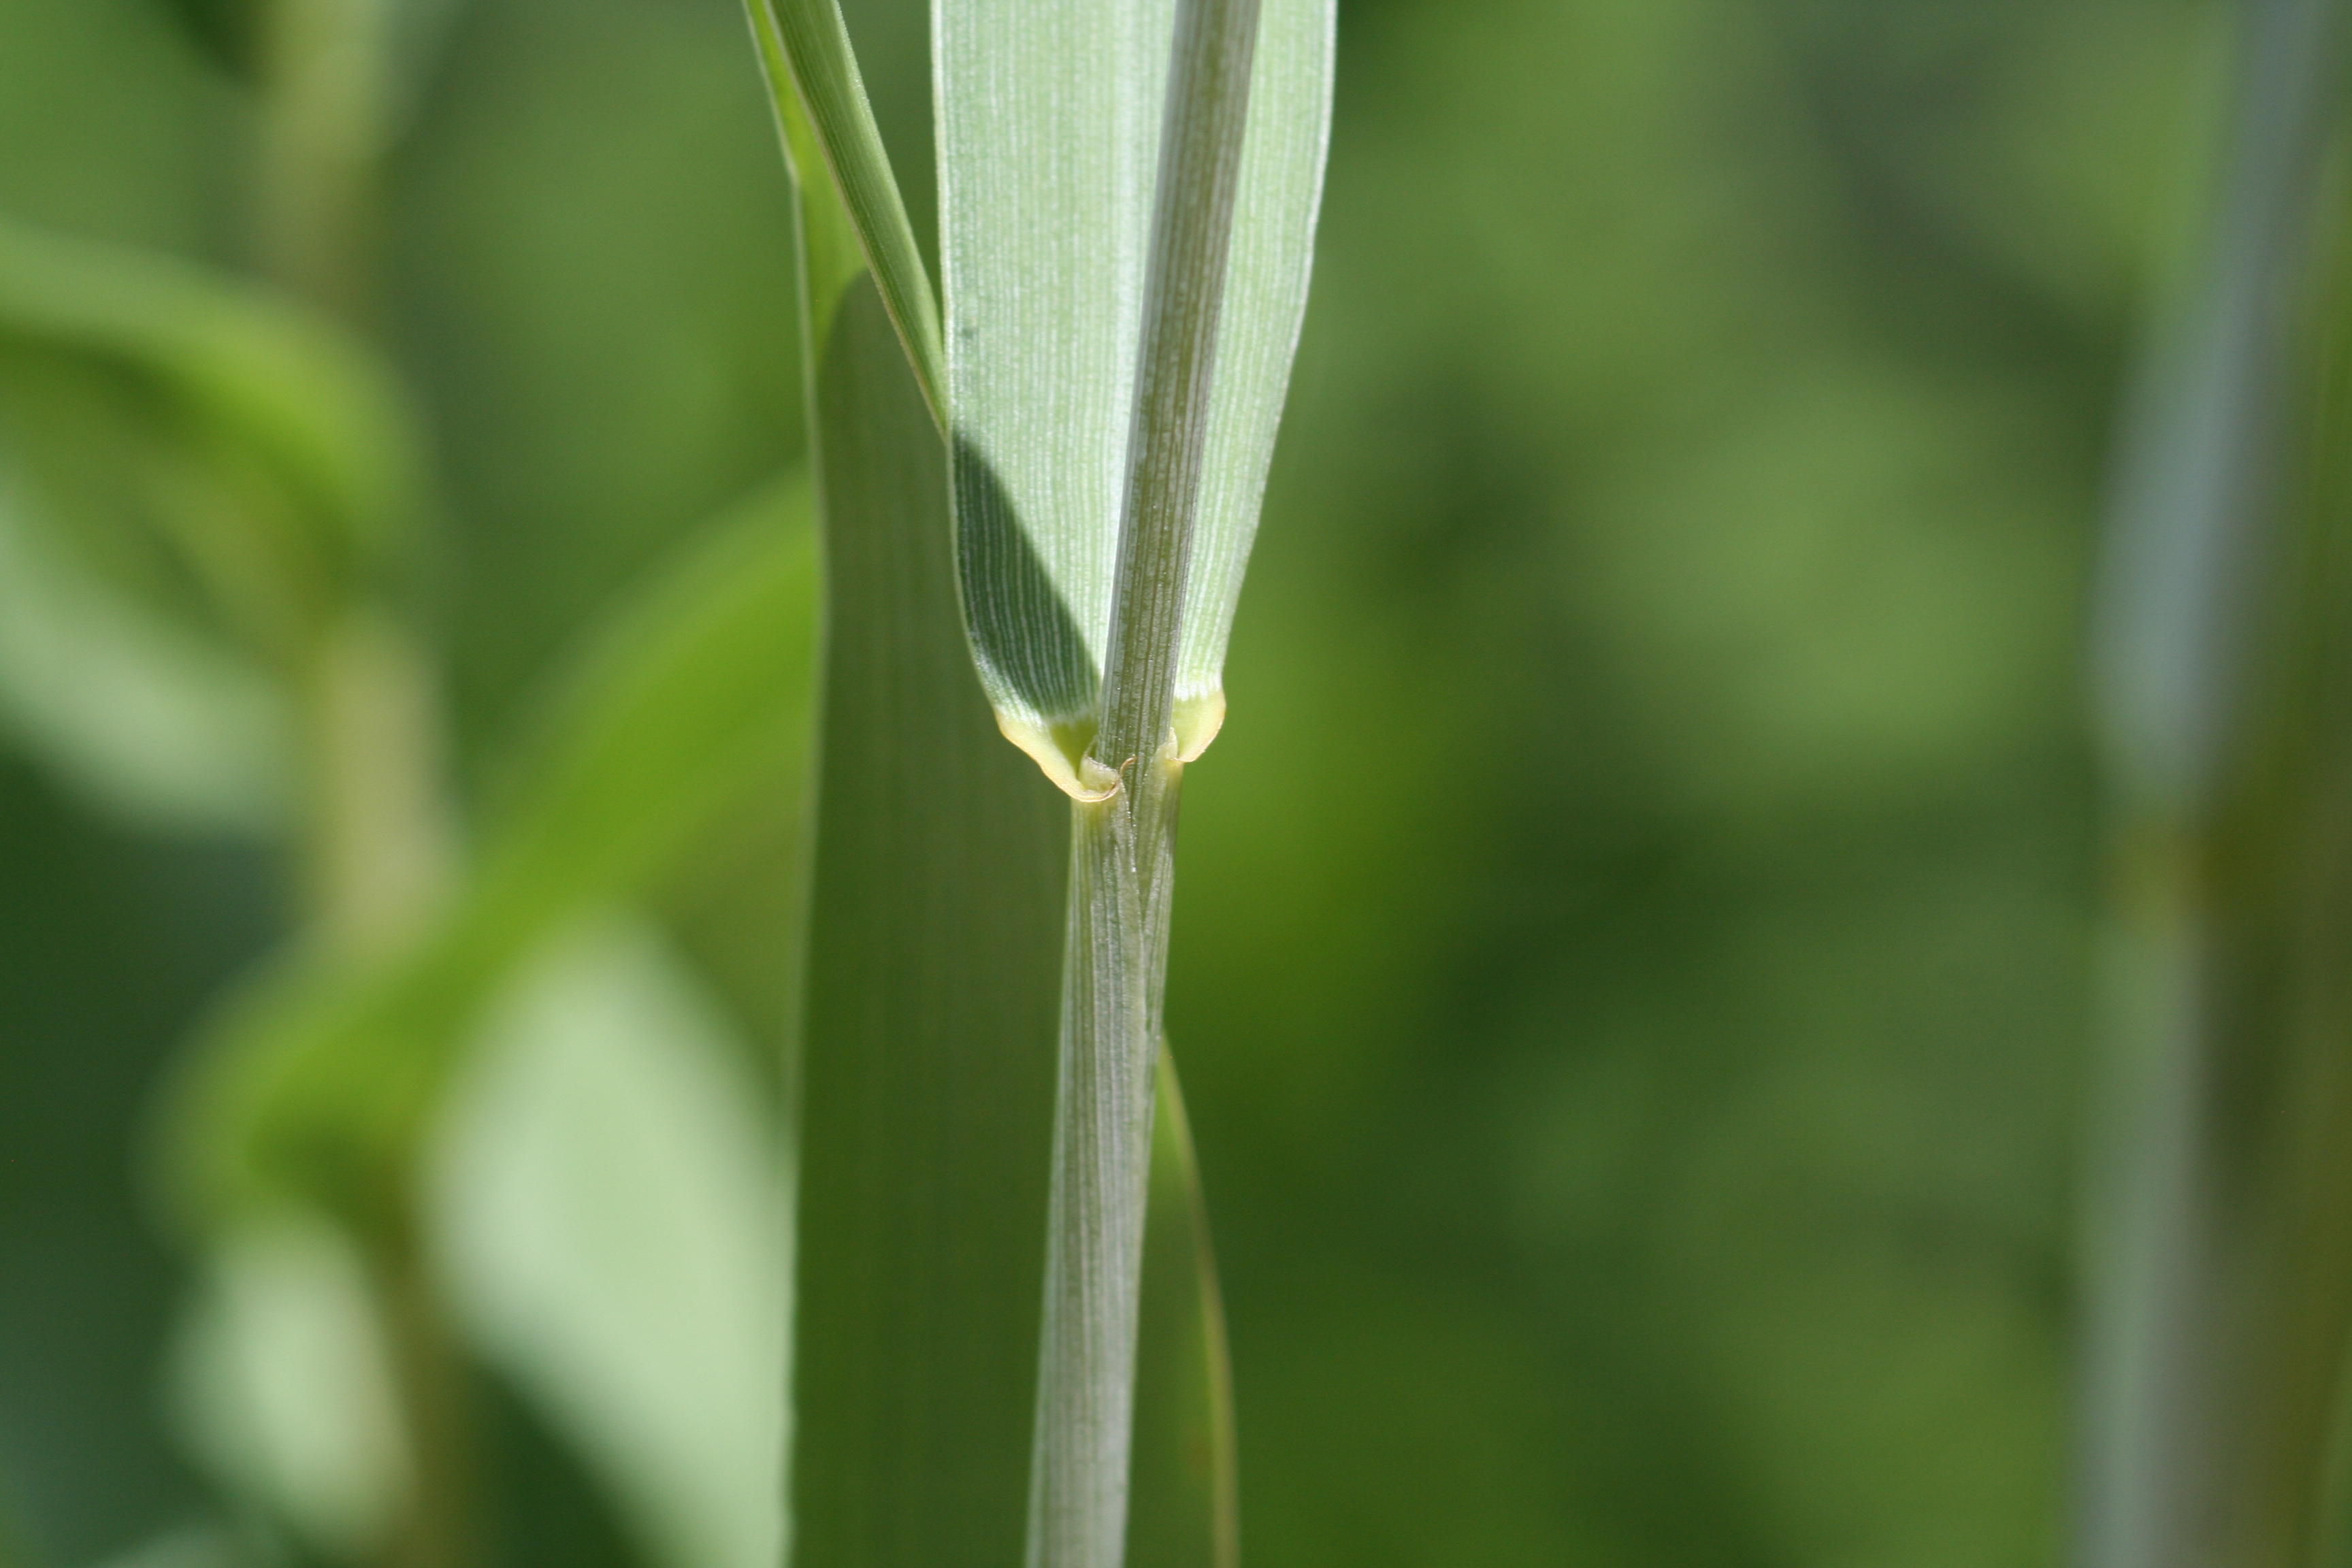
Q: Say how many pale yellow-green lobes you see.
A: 2